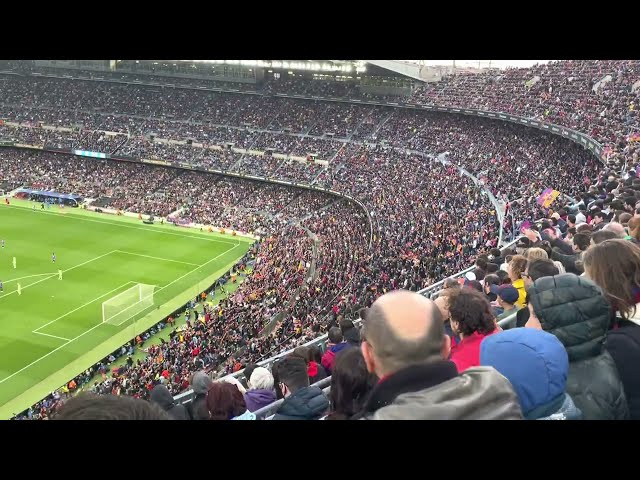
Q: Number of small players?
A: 6